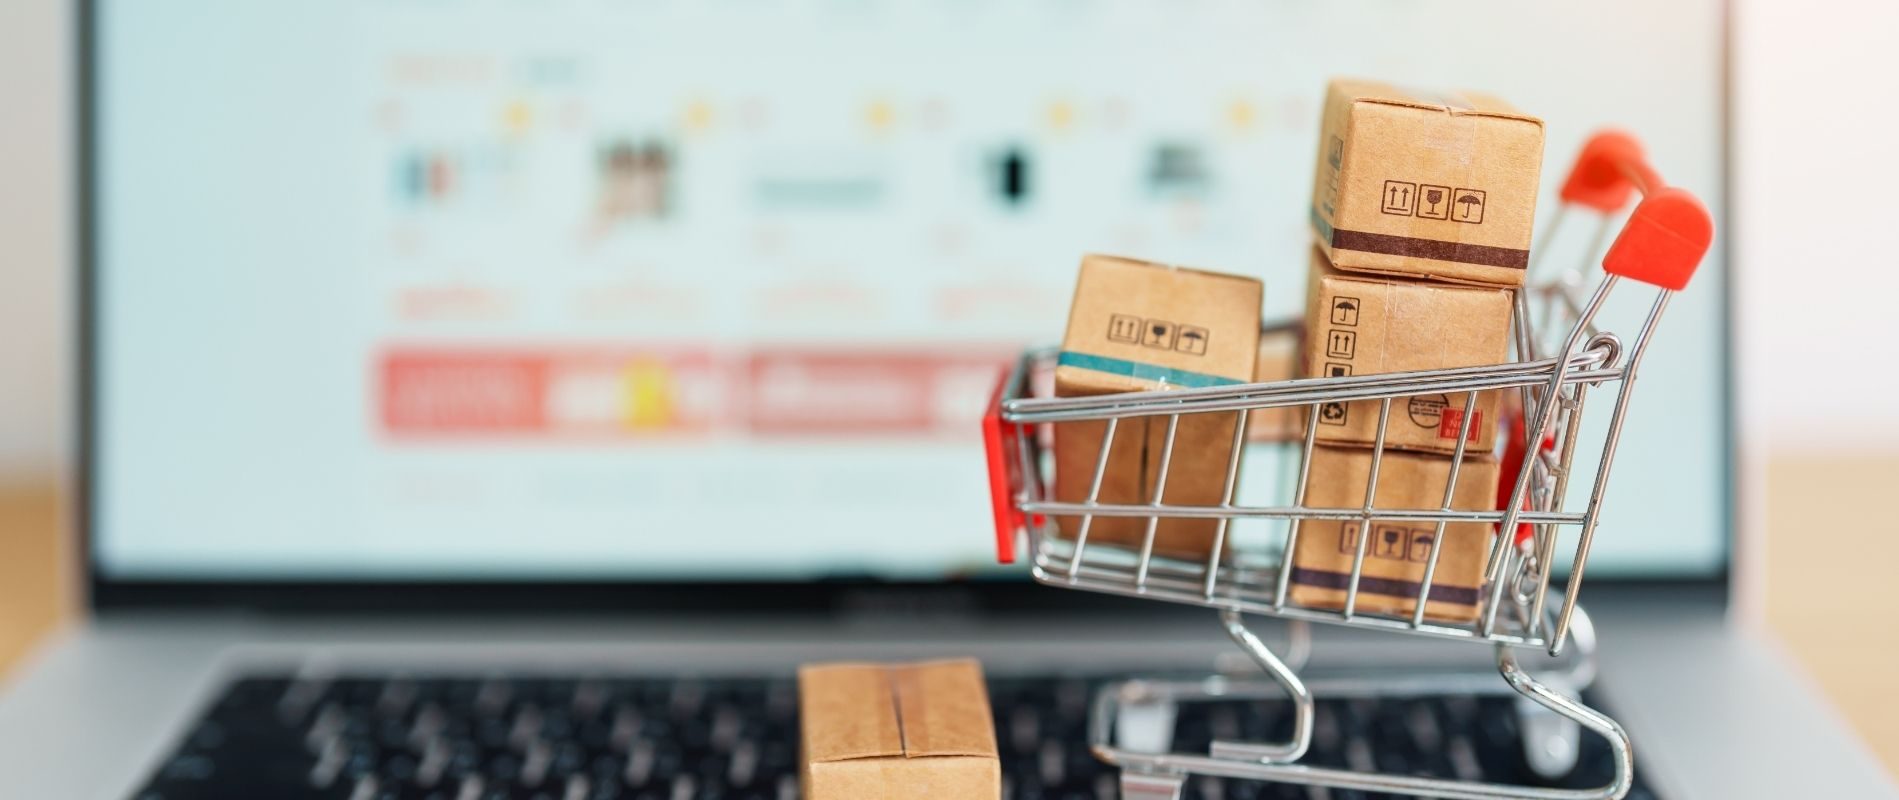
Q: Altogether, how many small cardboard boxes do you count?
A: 5